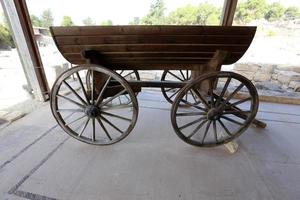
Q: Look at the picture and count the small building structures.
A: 1